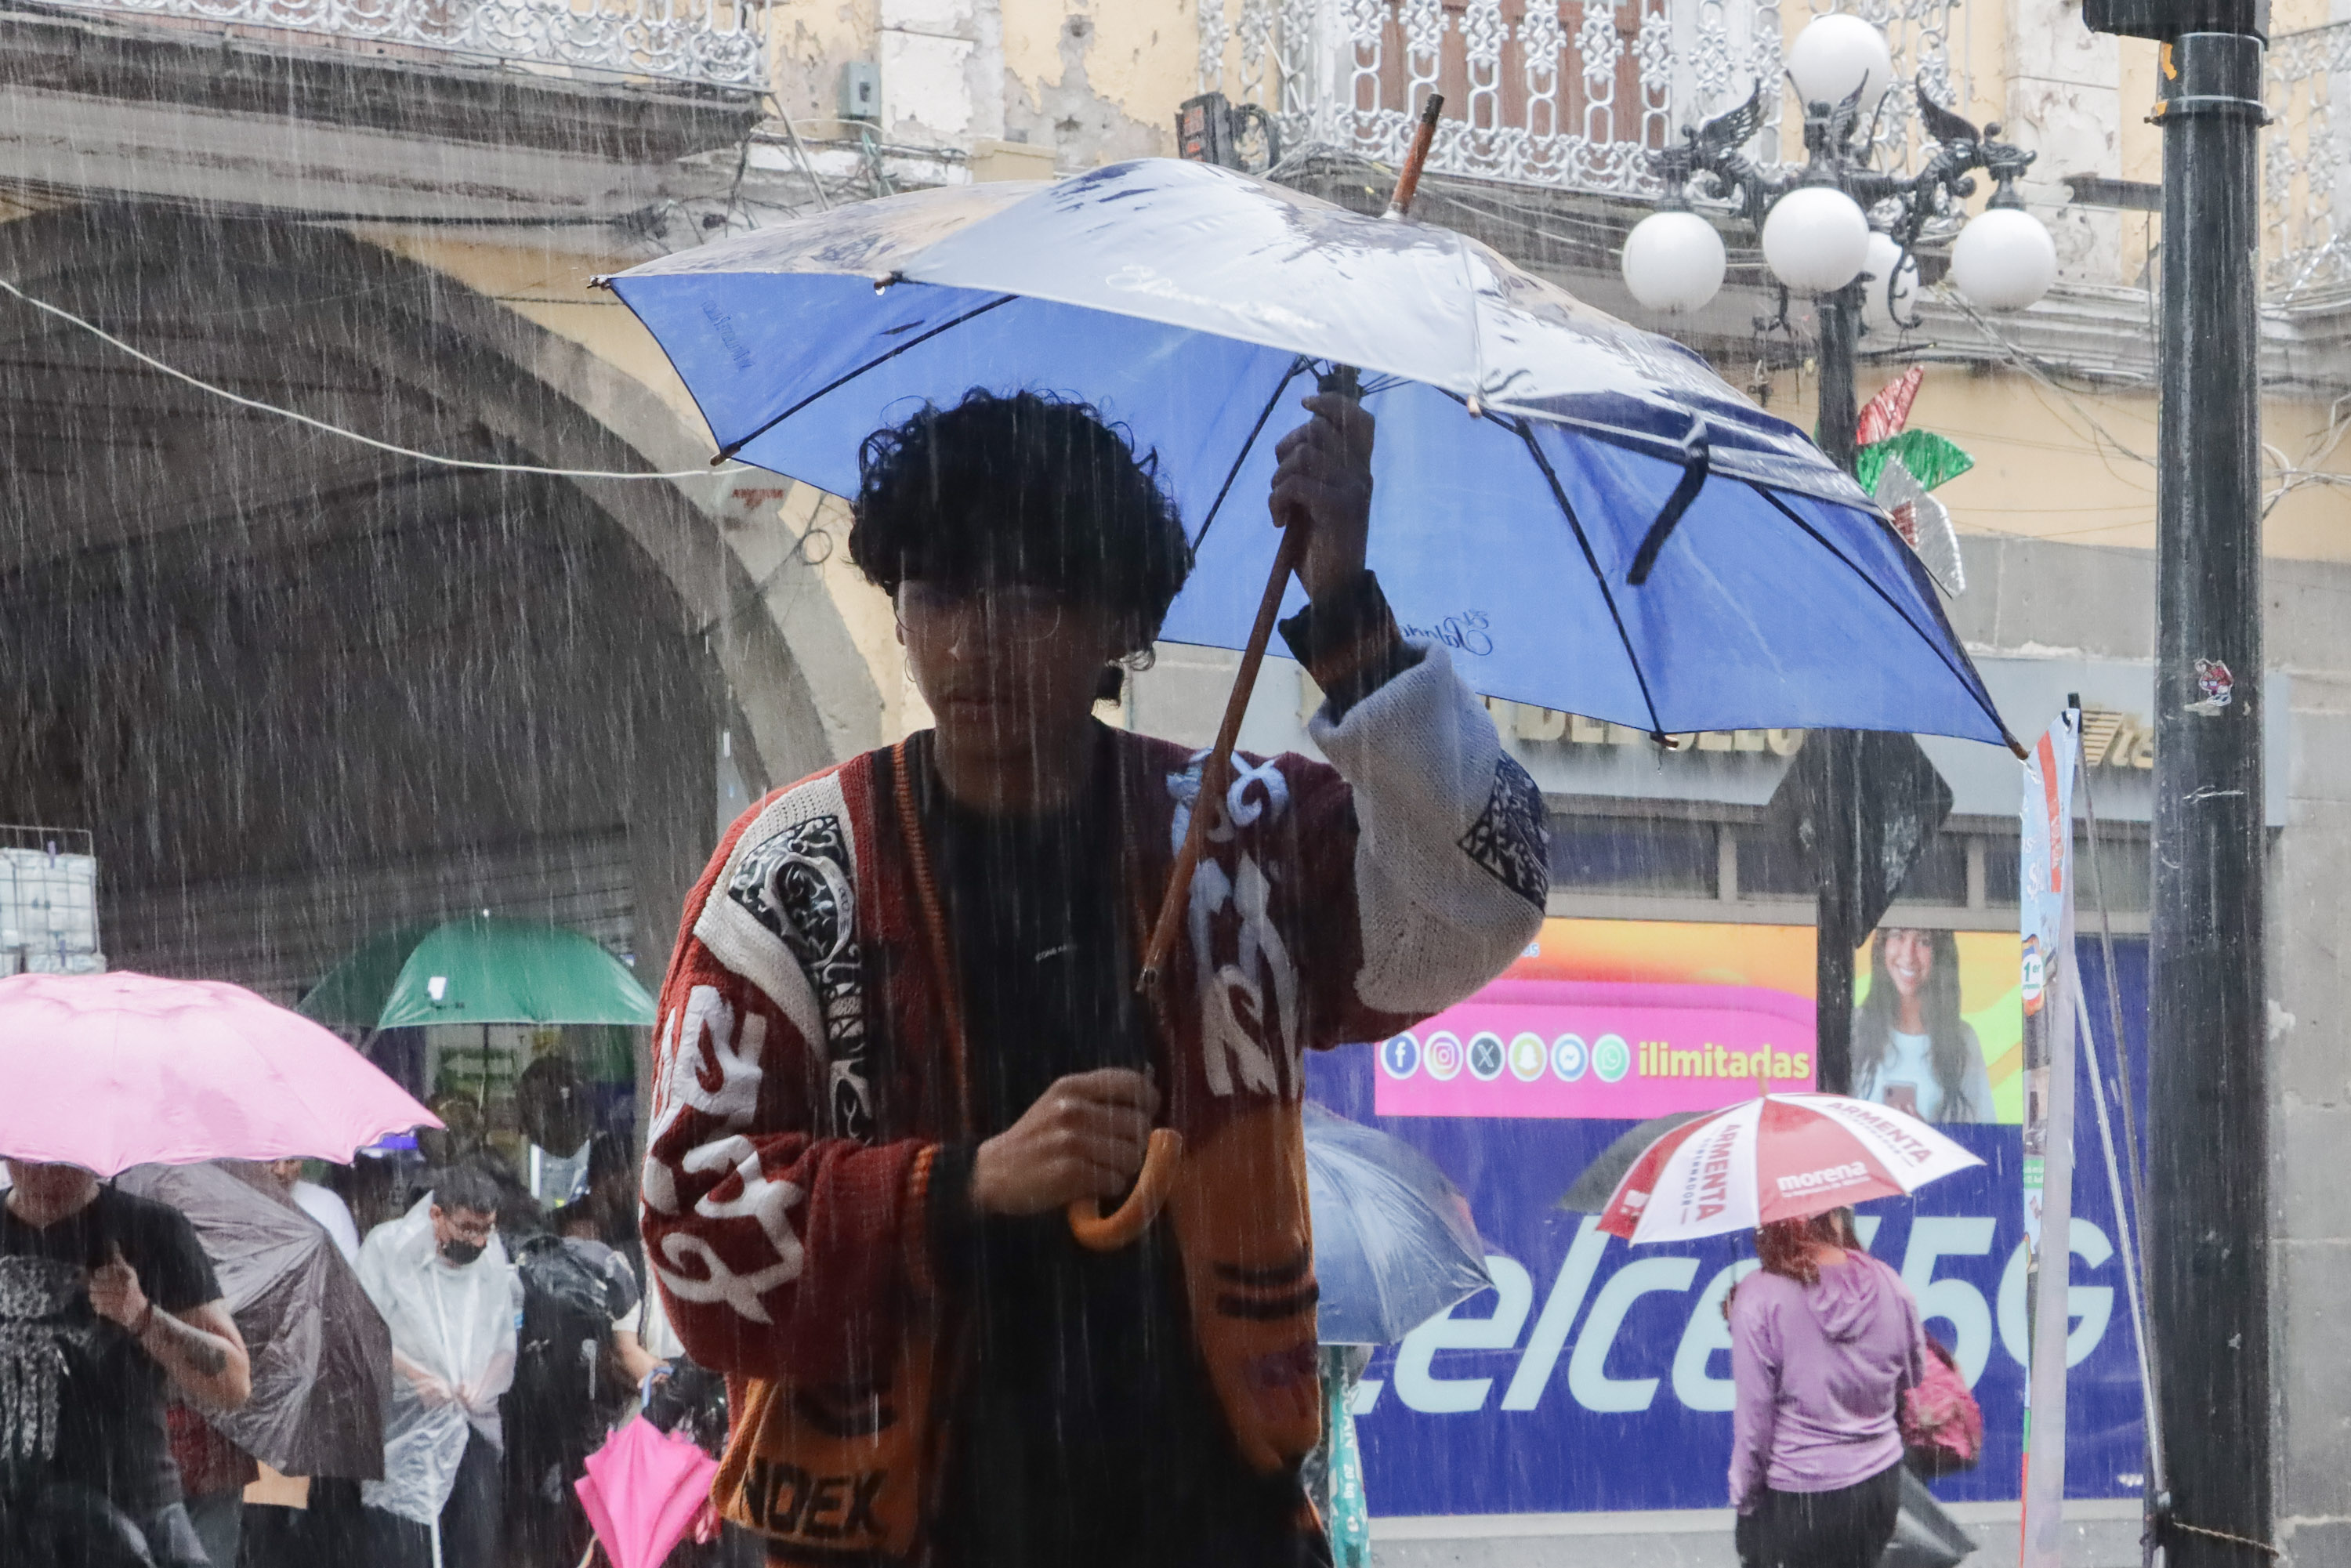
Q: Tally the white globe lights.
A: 5